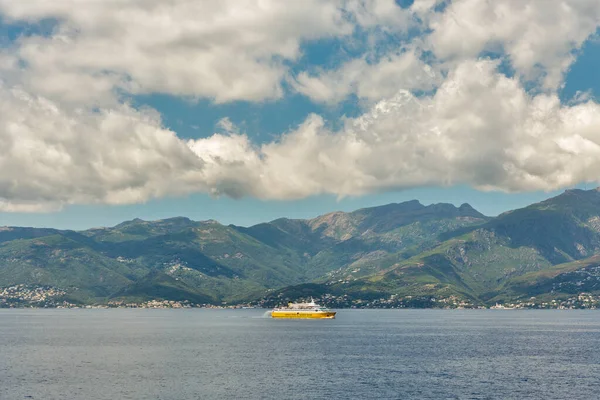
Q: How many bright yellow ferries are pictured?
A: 1